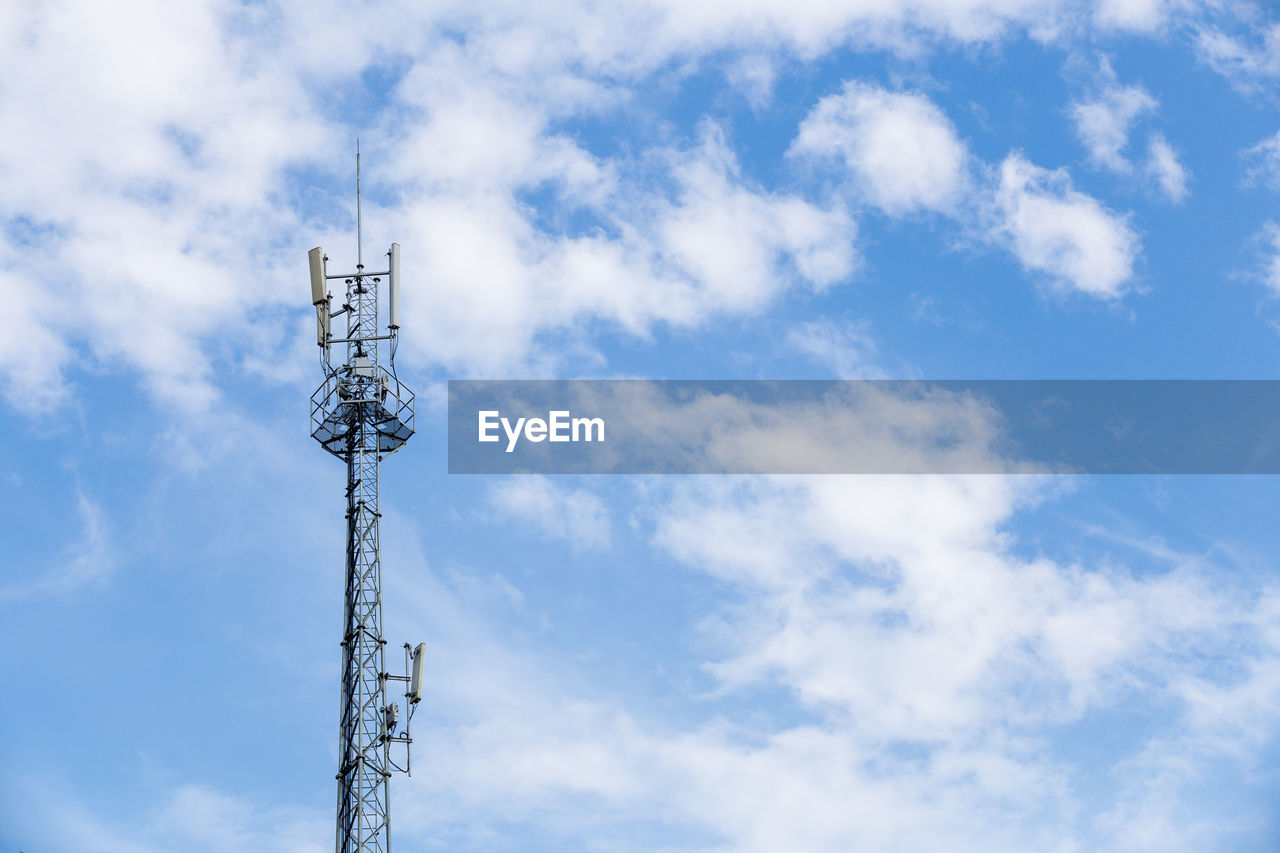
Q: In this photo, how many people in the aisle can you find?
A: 0